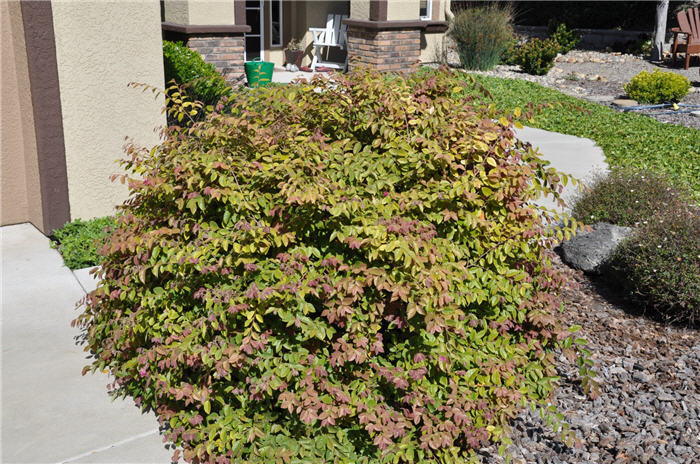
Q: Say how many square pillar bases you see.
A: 2